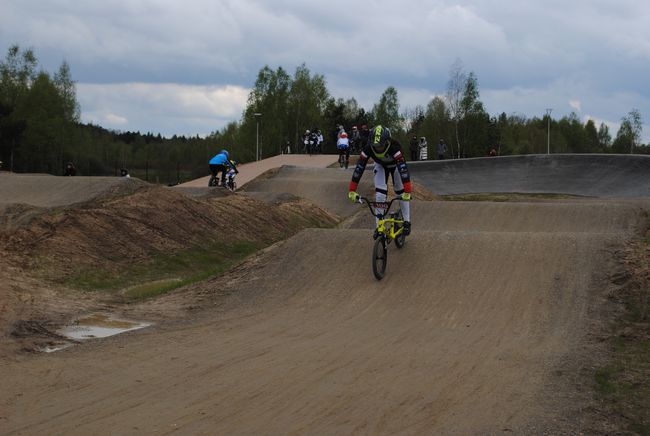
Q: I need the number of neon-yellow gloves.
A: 2